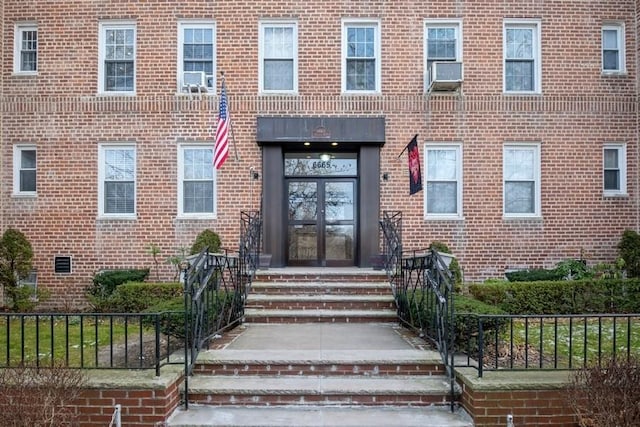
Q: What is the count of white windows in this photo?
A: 14